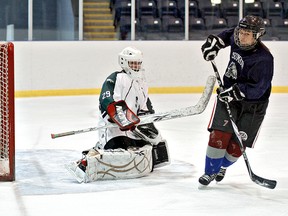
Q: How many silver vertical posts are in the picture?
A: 5